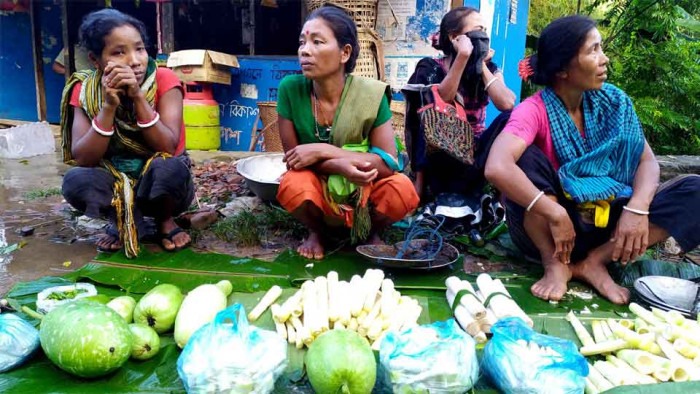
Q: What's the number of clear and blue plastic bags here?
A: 4